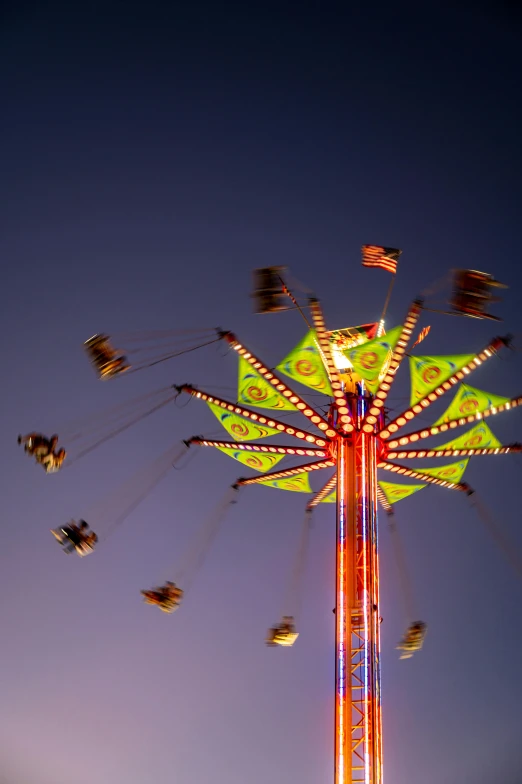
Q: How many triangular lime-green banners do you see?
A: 12